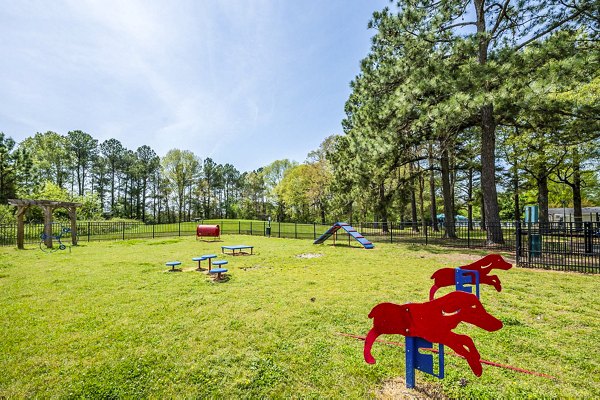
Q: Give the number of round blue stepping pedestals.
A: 5